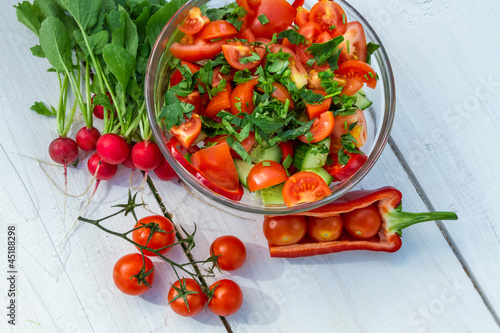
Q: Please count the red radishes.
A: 8